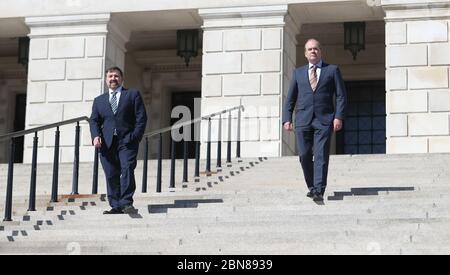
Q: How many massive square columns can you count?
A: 3